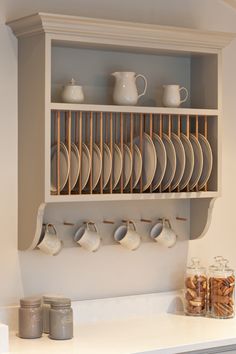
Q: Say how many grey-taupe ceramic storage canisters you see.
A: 3